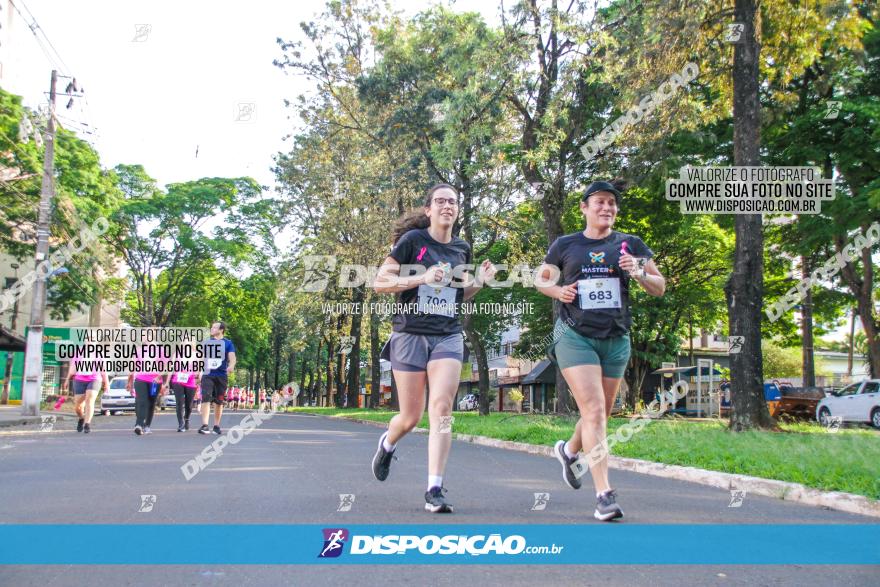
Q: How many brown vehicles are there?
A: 0